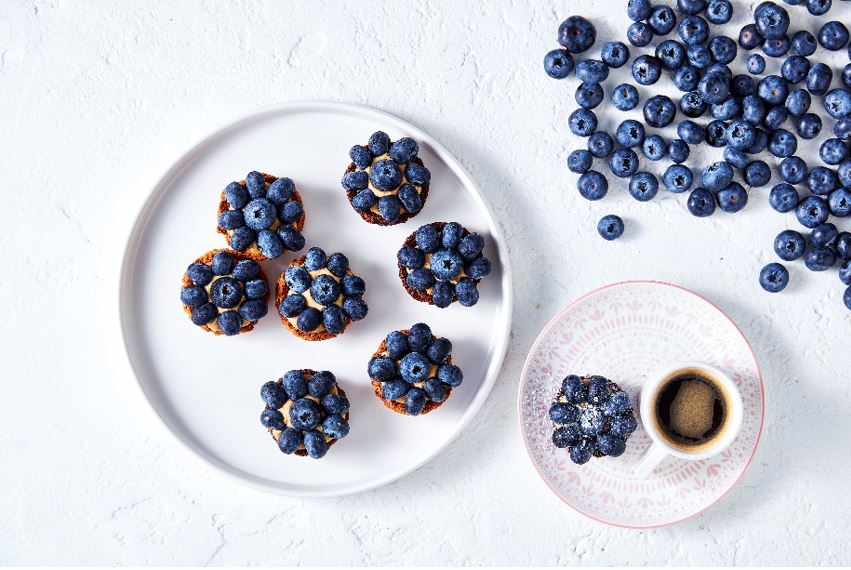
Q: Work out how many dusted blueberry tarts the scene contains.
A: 1